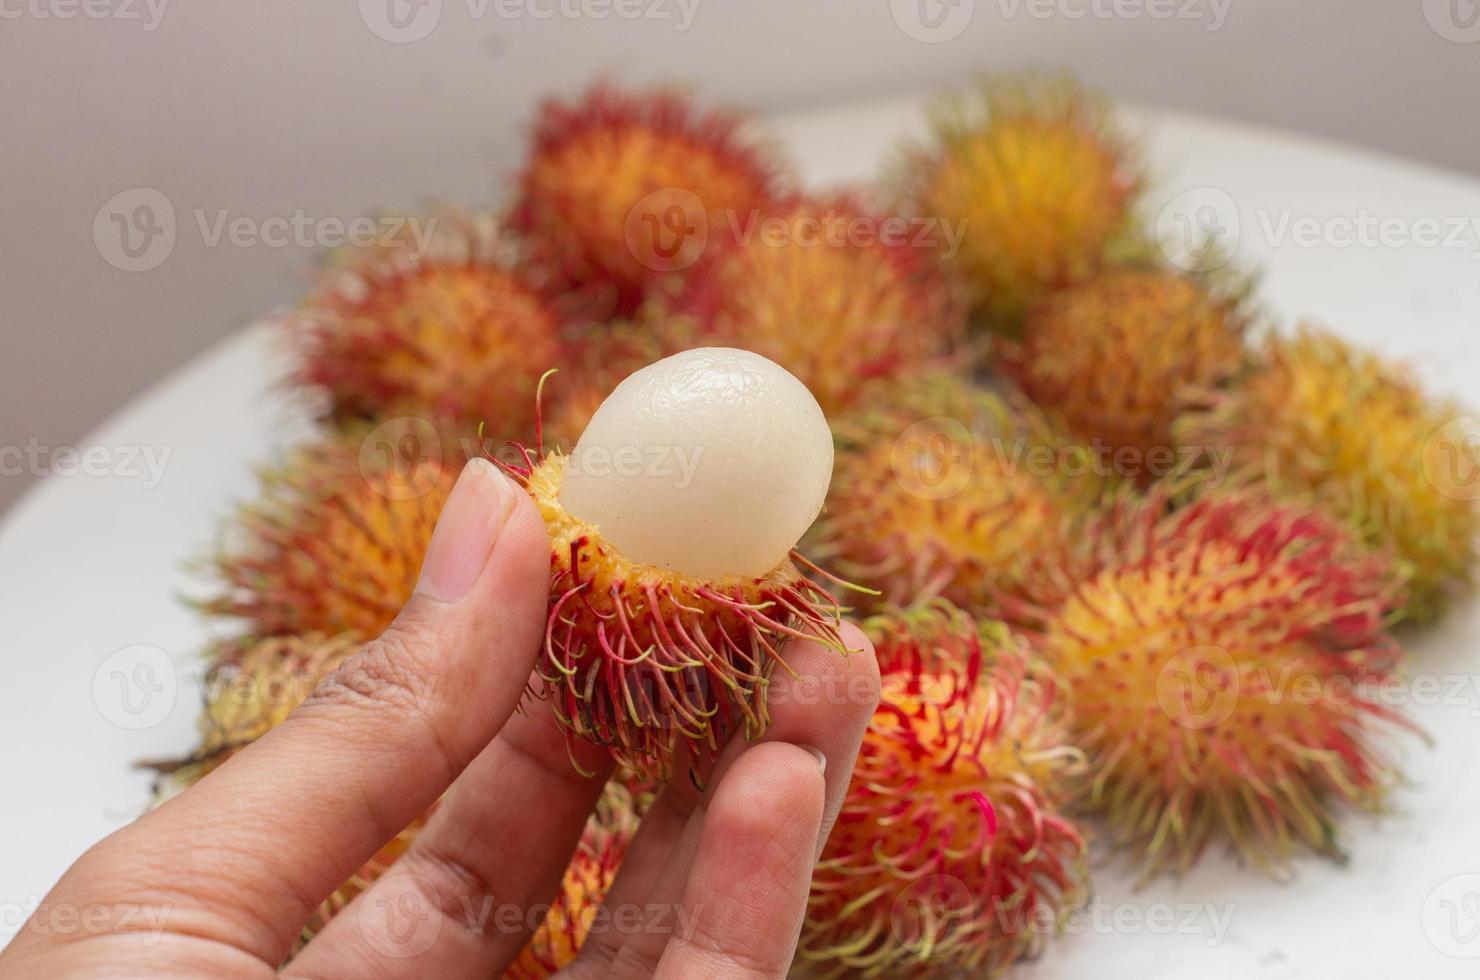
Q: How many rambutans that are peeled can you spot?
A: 1